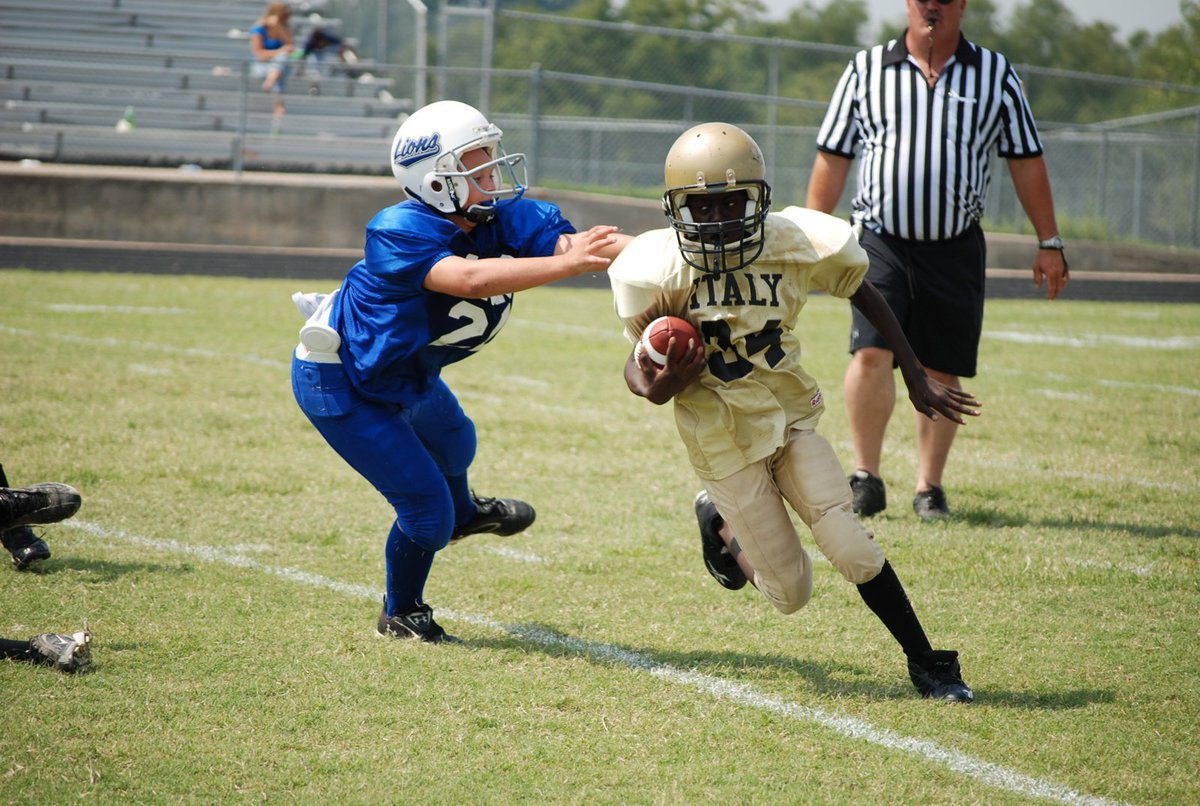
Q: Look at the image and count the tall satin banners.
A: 0